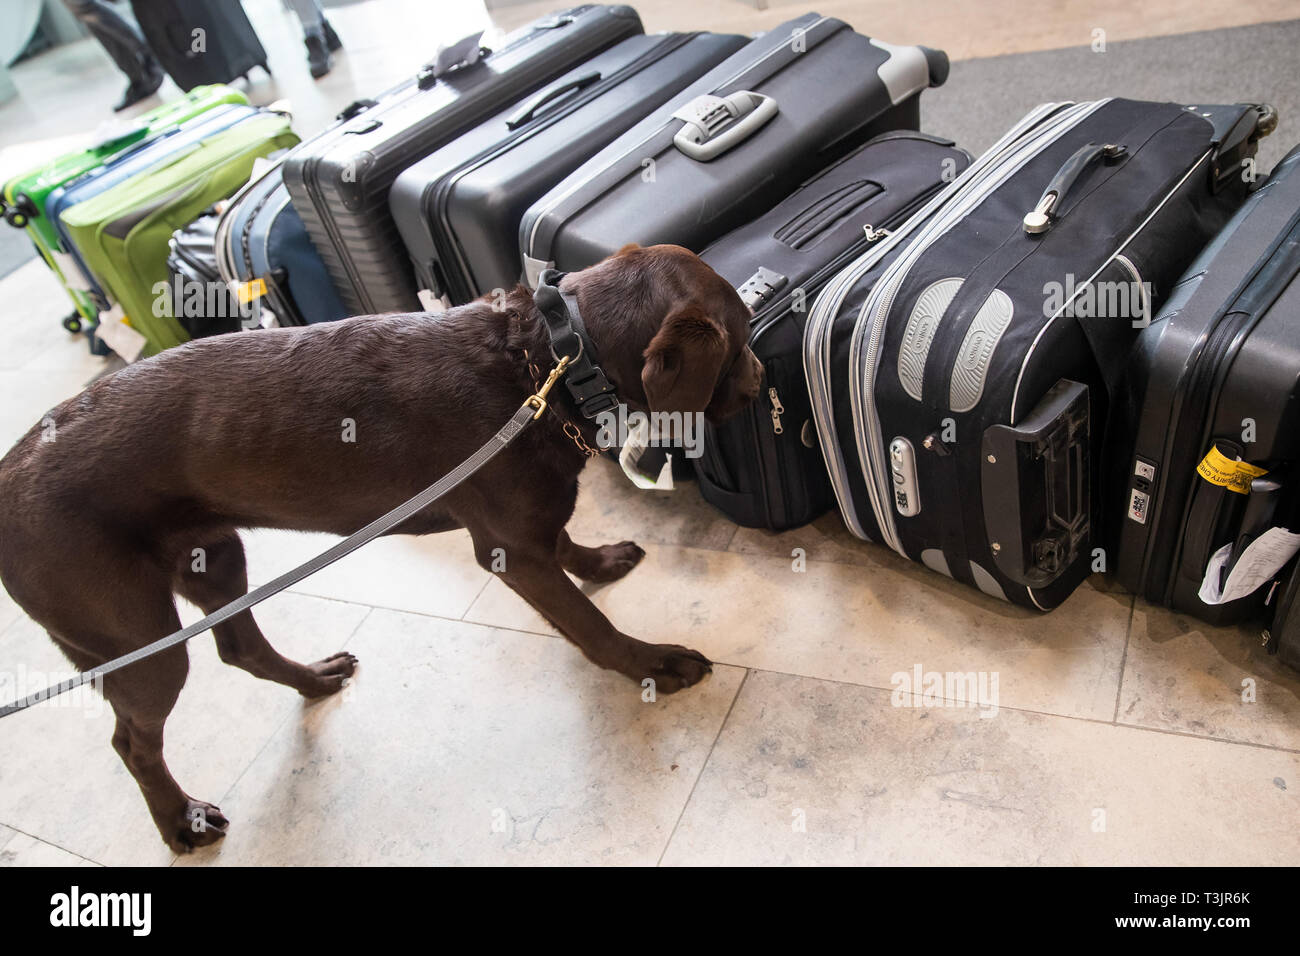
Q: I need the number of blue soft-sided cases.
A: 1